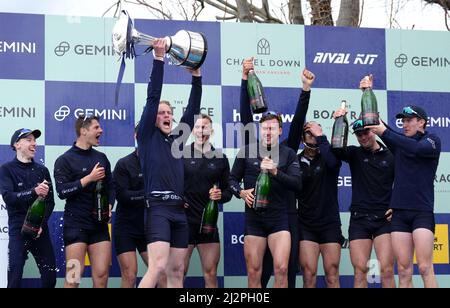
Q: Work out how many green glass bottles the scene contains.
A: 7